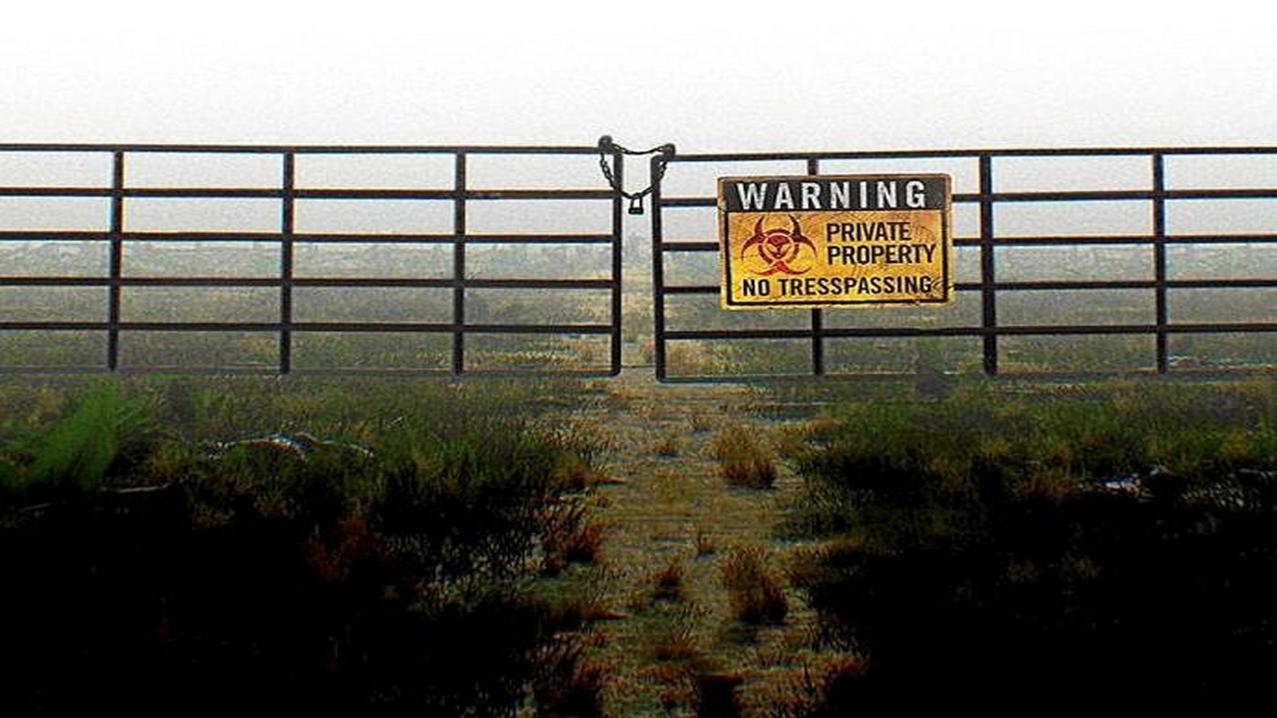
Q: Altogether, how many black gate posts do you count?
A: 8